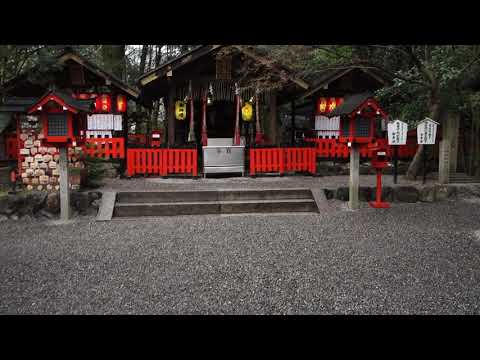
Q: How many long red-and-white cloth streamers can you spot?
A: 4